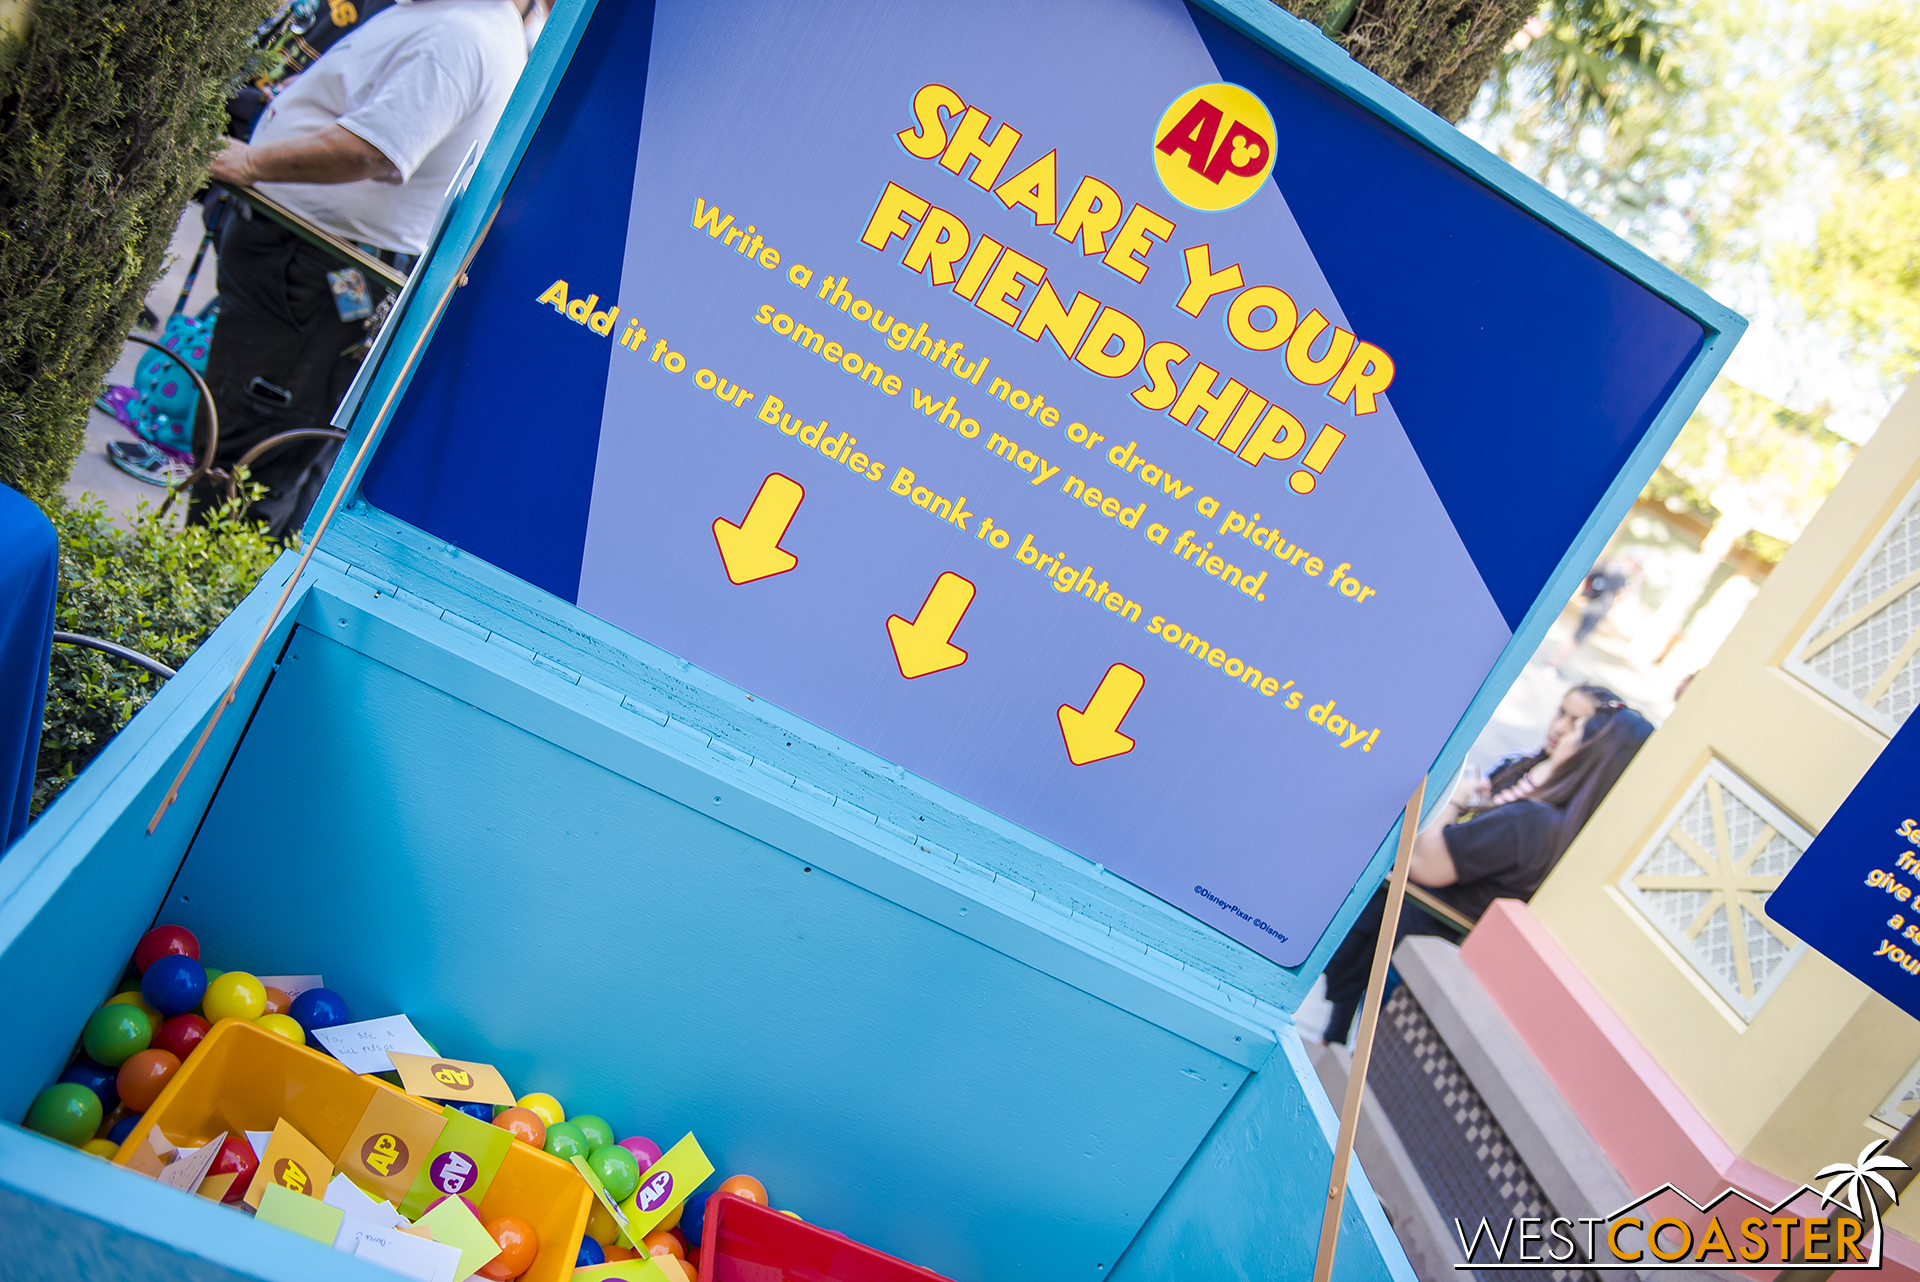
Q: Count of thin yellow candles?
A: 0